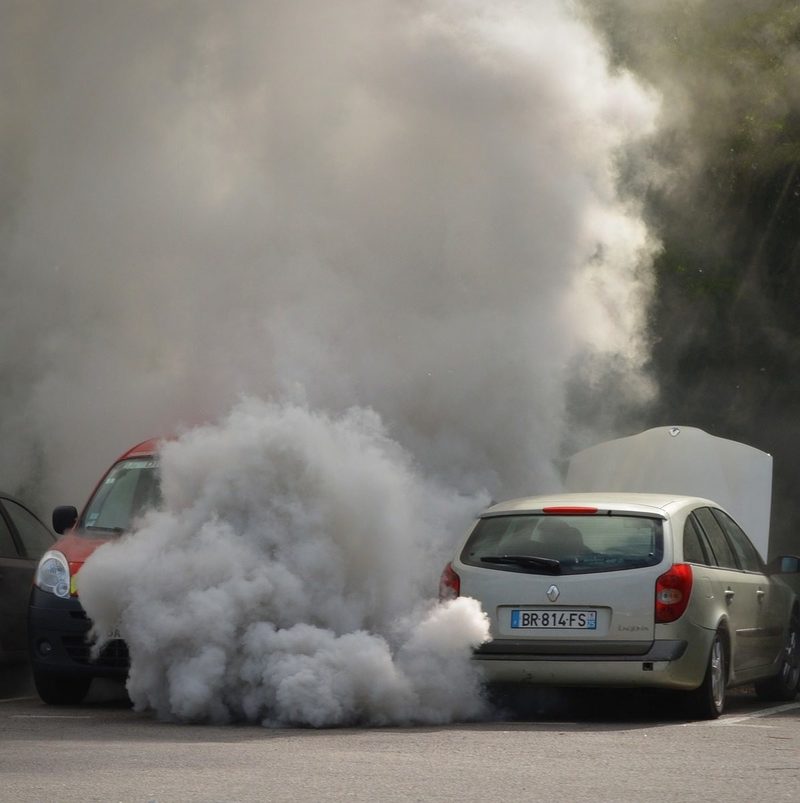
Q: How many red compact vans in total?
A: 1